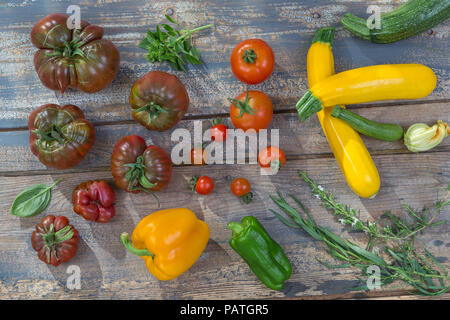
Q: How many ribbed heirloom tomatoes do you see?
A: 6